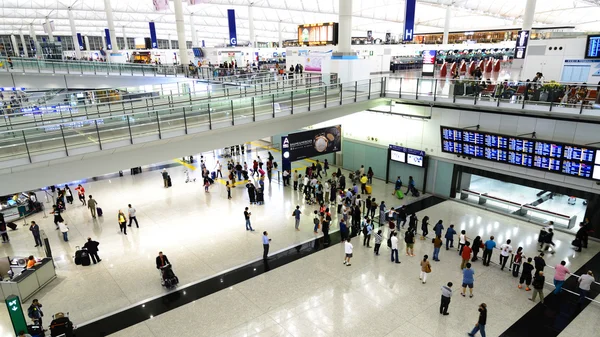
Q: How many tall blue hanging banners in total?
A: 5